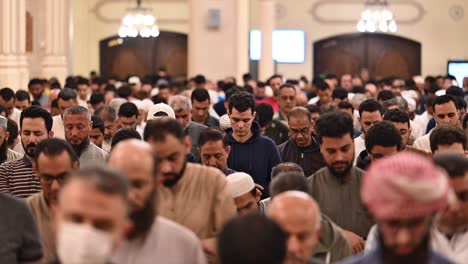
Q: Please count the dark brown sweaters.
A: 1